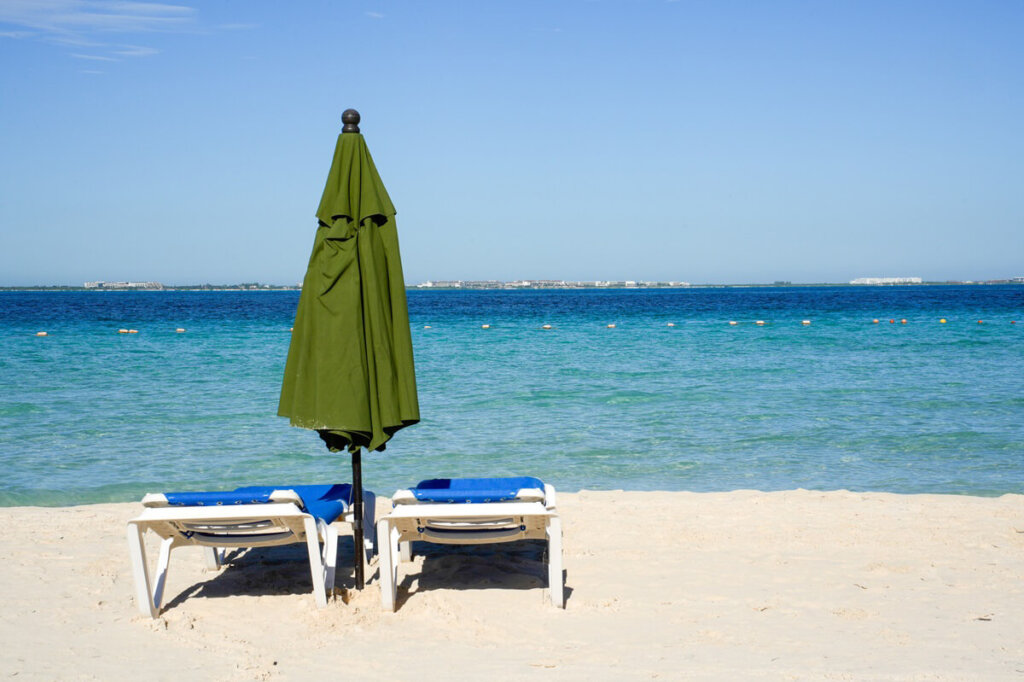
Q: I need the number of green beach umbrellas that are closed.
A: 1